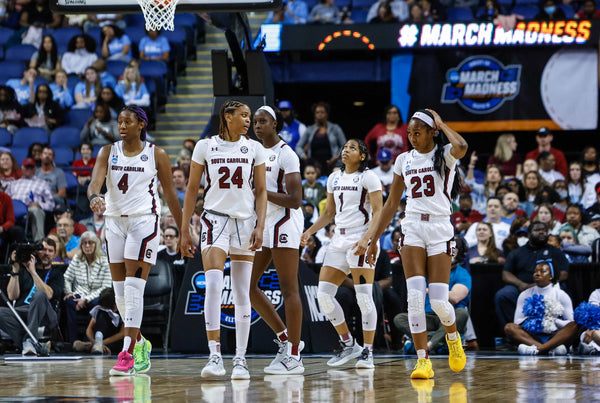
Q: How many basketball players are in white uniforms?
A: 5